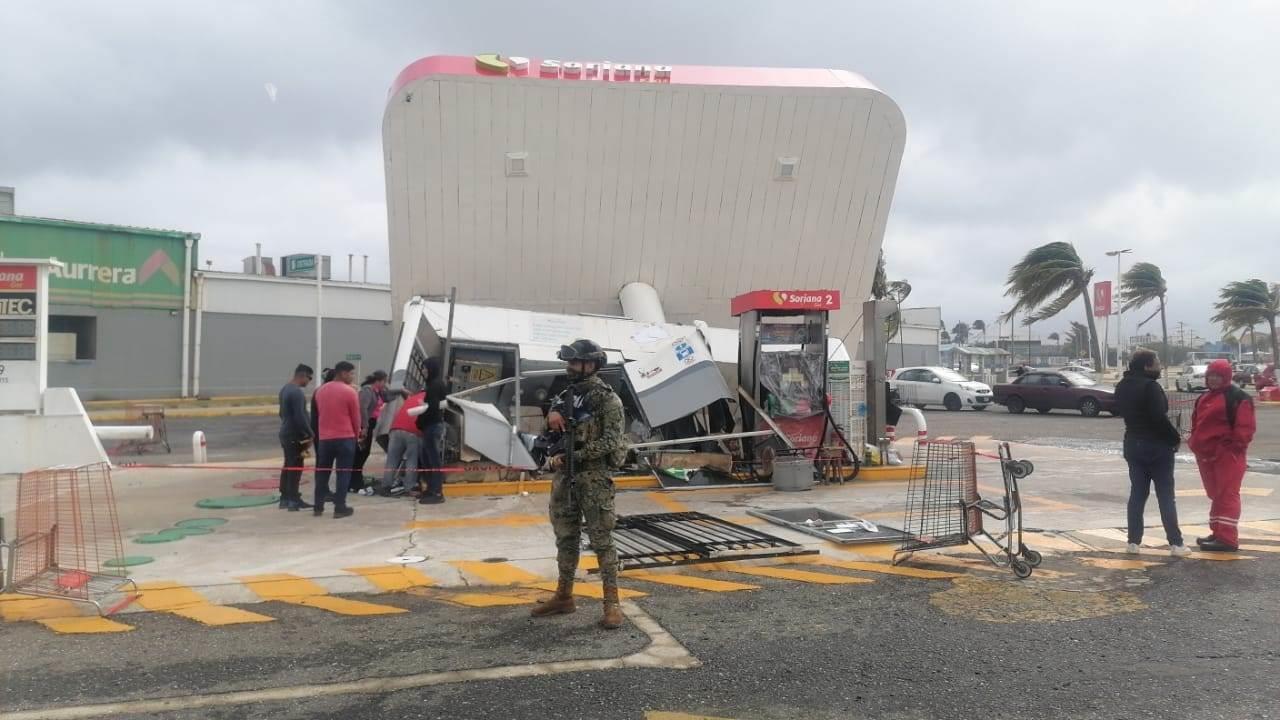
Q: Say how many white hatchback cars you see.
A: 1